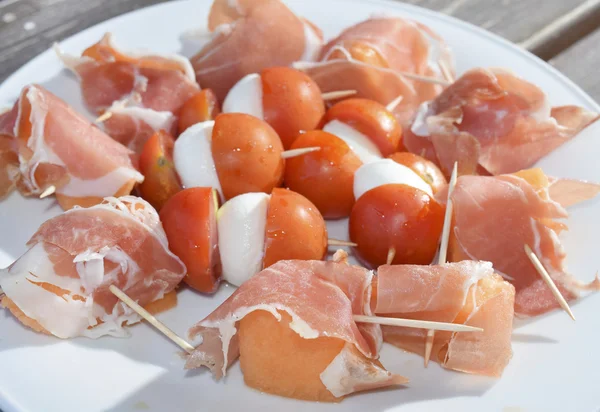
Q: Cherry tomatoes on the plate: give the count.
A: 10